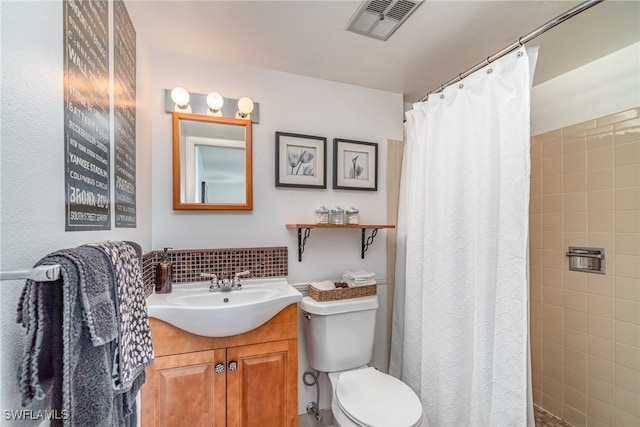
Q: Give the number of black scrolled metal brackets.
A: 2